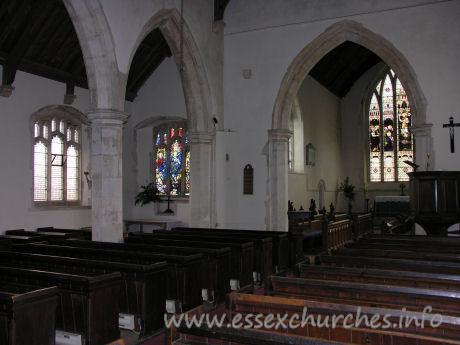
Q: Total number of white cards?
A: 6